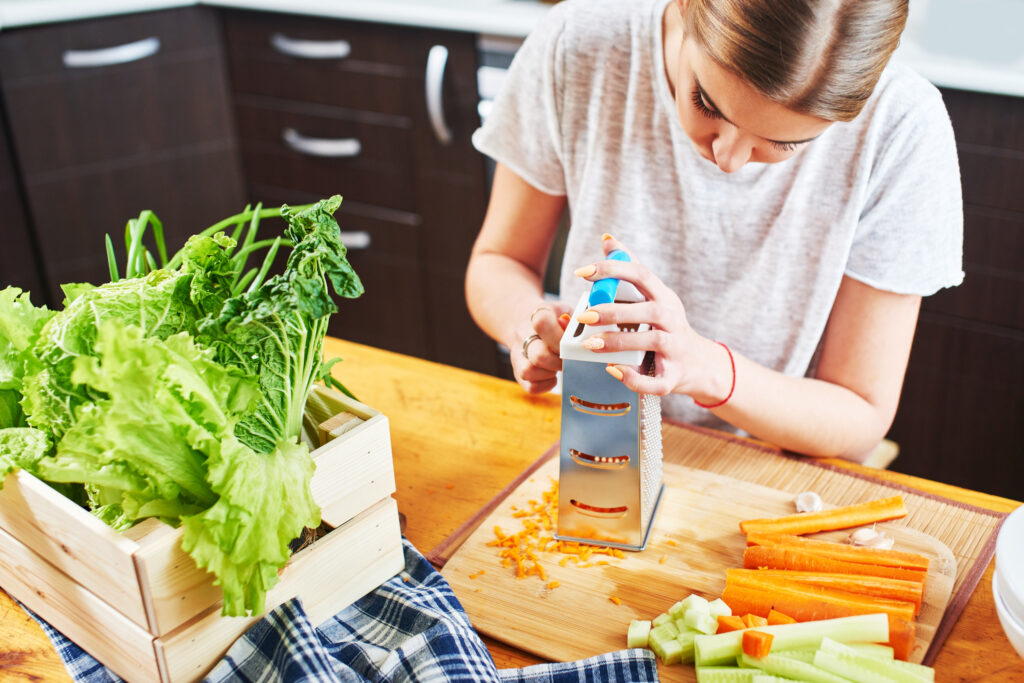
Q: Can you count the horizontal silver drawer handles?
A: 4